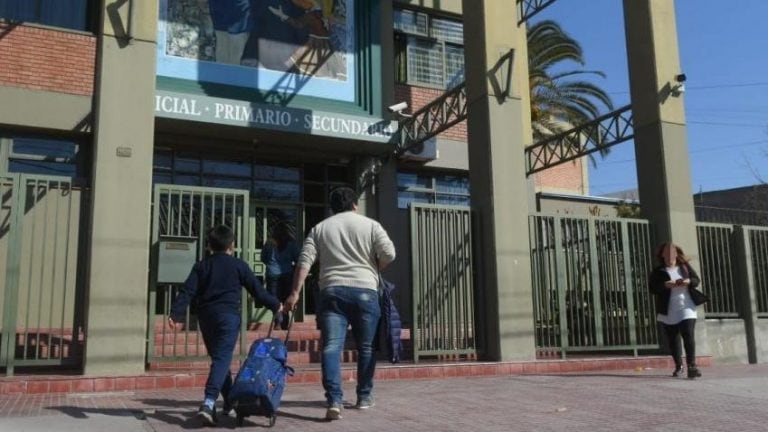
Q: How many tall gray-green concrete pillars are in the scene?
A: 3